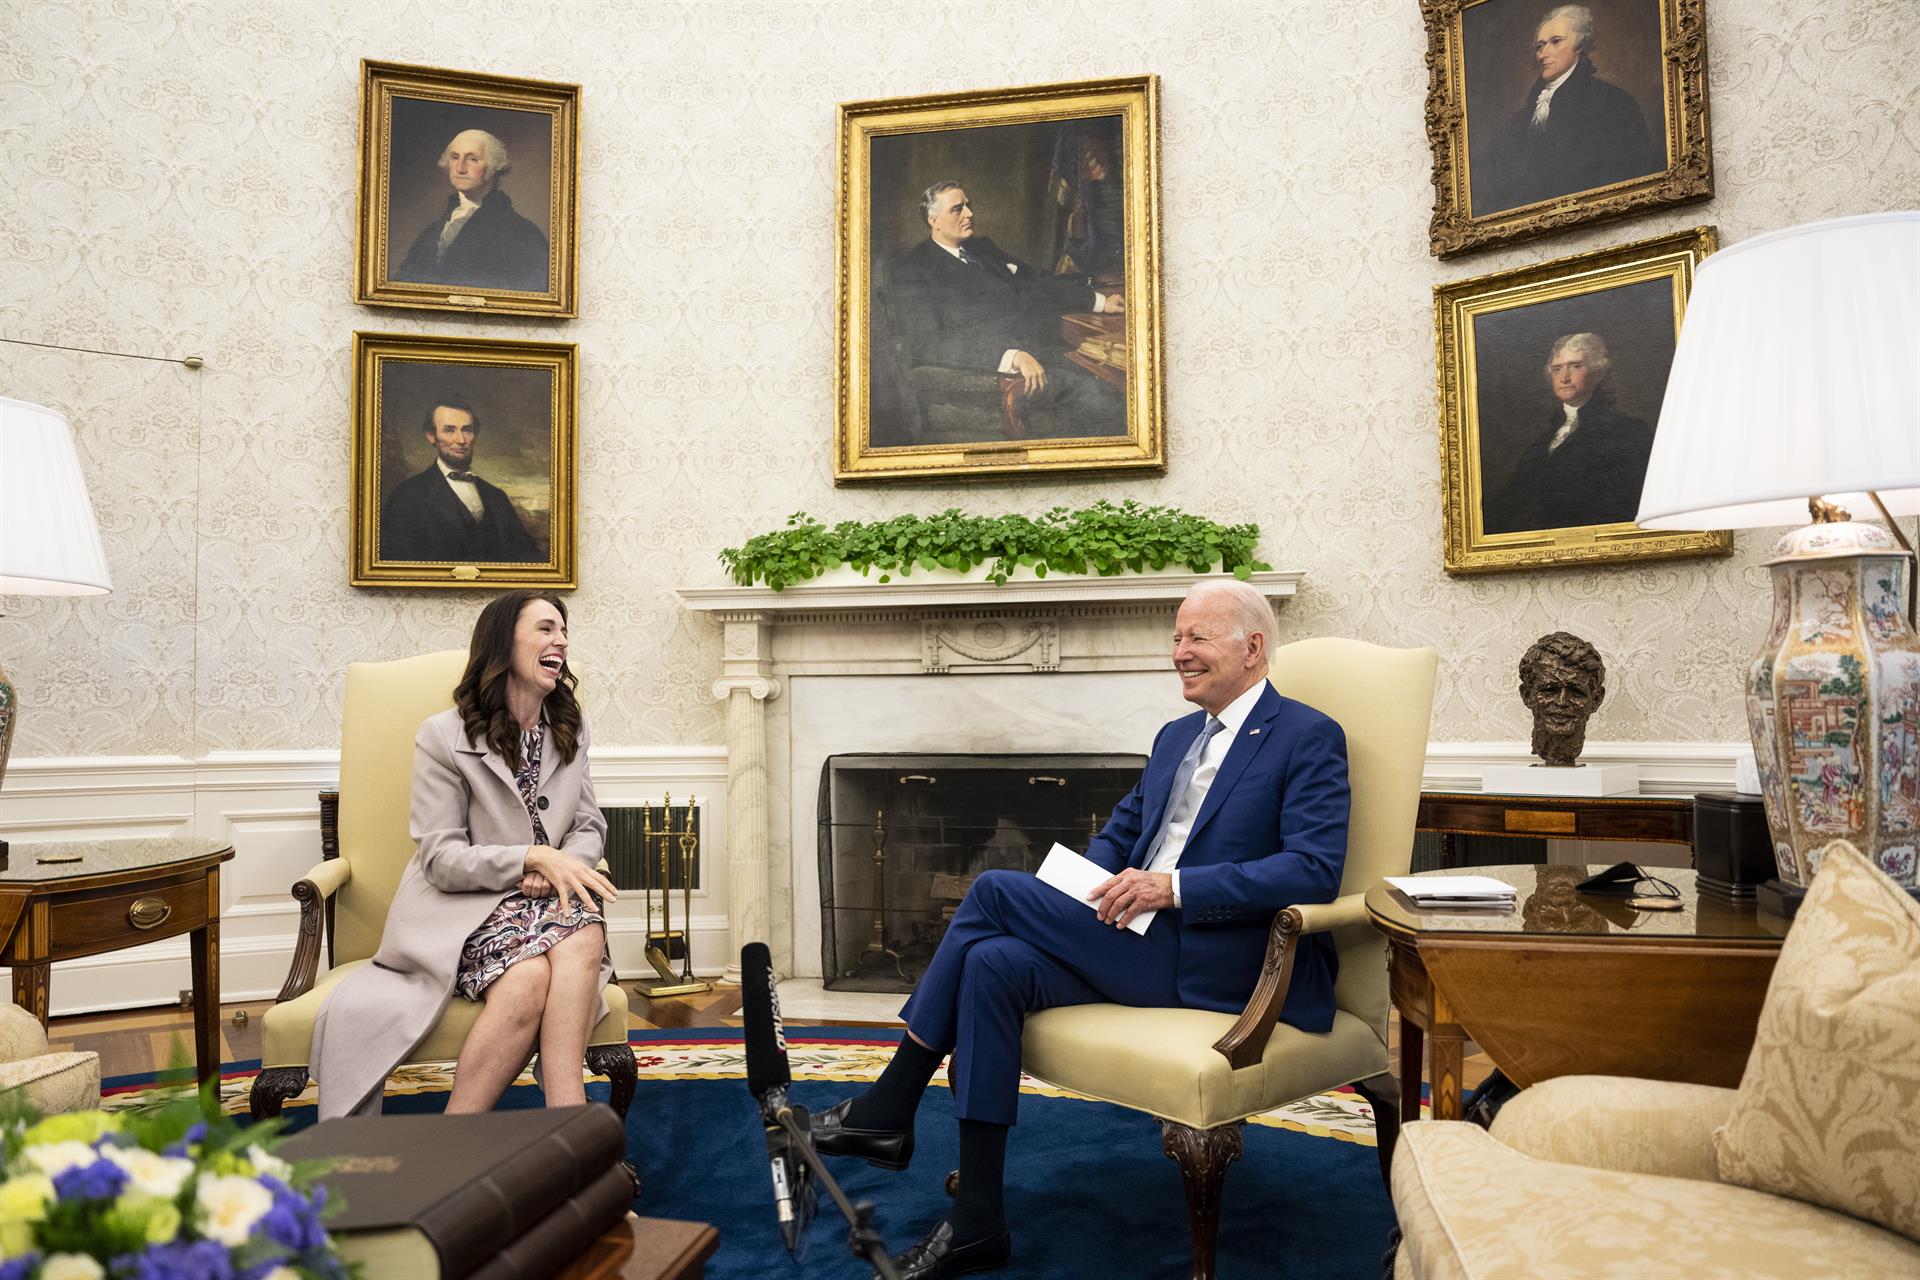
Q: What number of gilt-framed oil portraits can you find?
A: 5